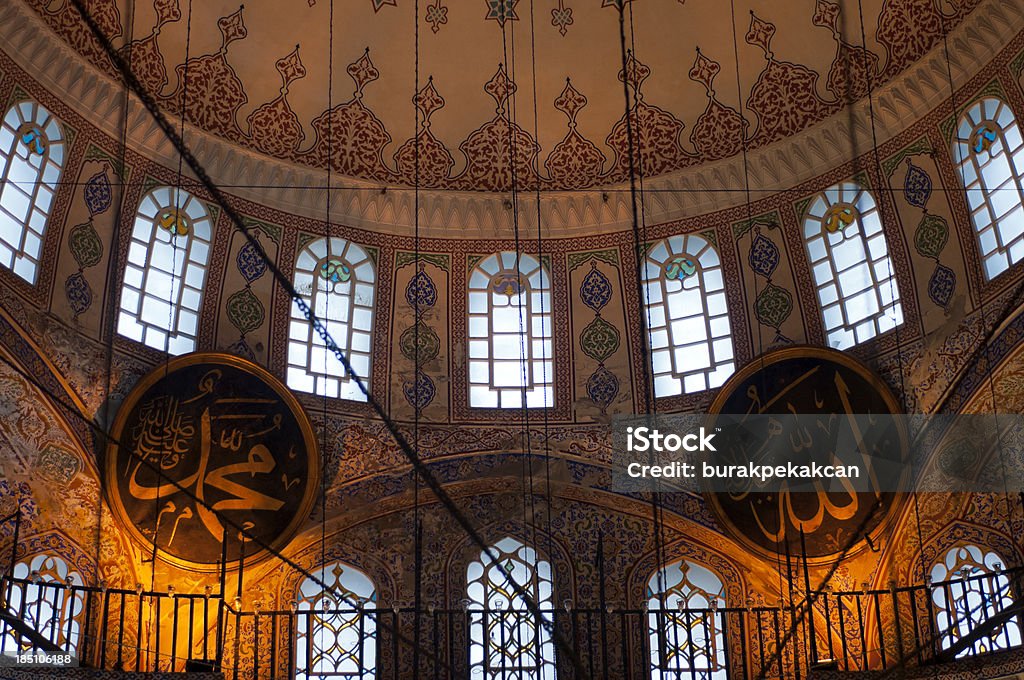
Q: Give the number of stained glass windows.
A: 12